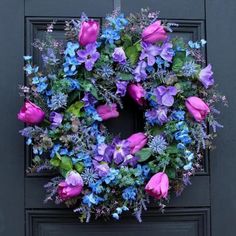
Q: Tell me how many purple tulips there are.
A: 9